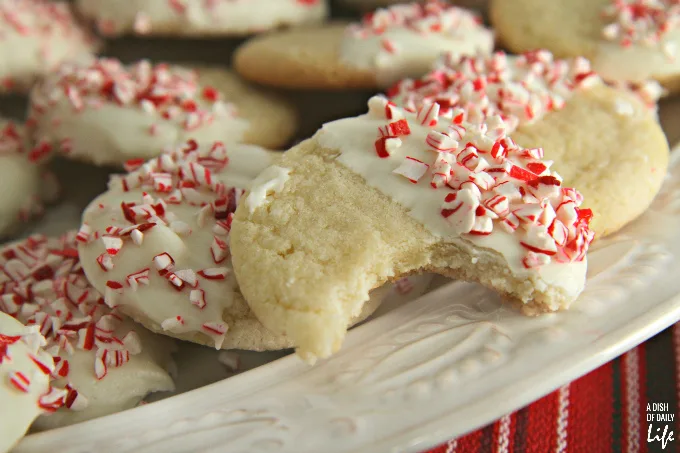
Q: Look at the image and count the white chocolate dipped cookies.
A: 11